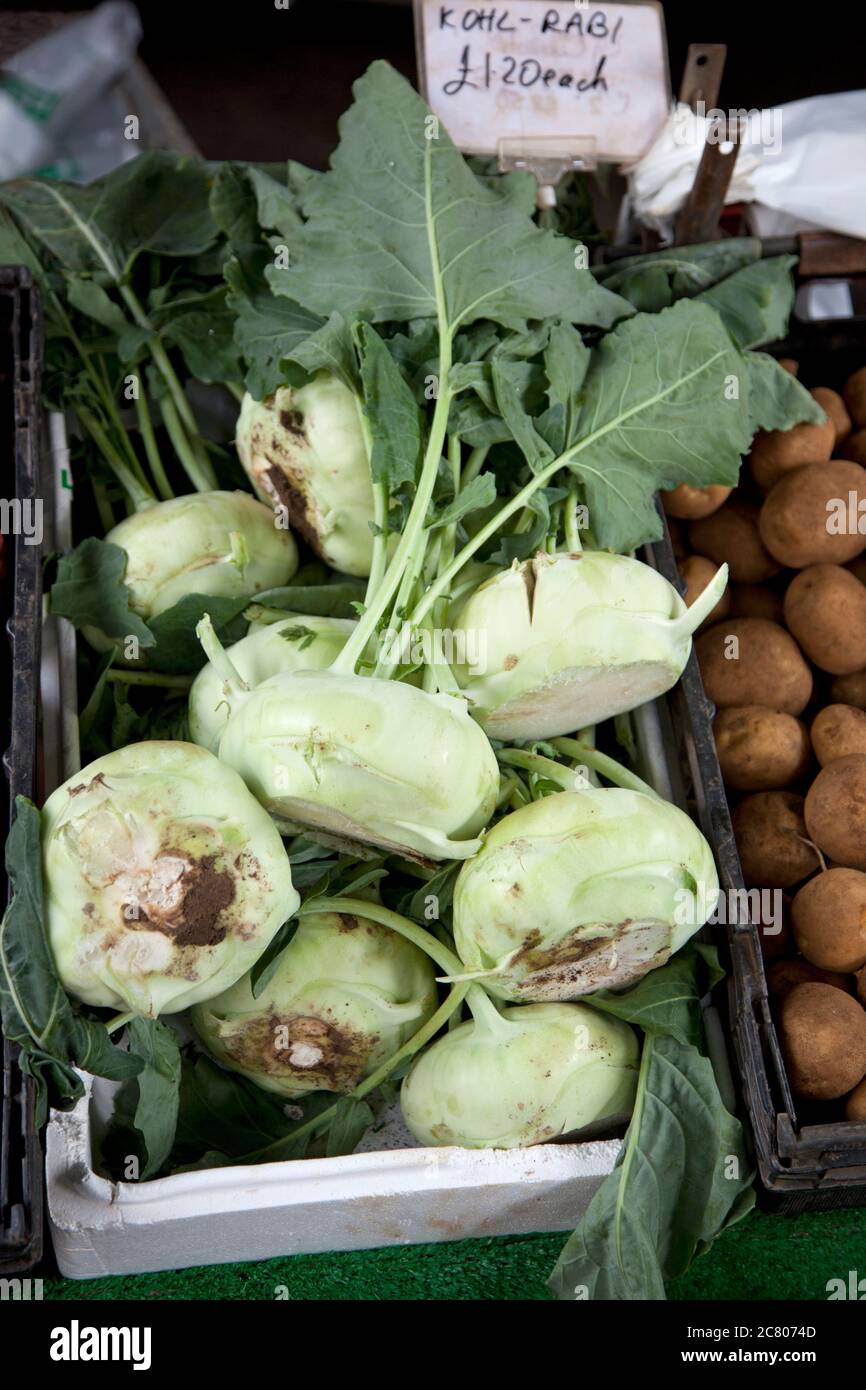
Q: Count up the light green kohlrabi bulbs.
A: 9